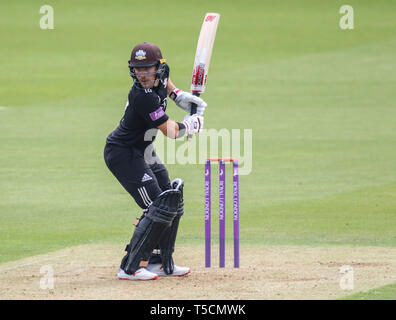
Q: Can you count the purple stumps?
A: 3